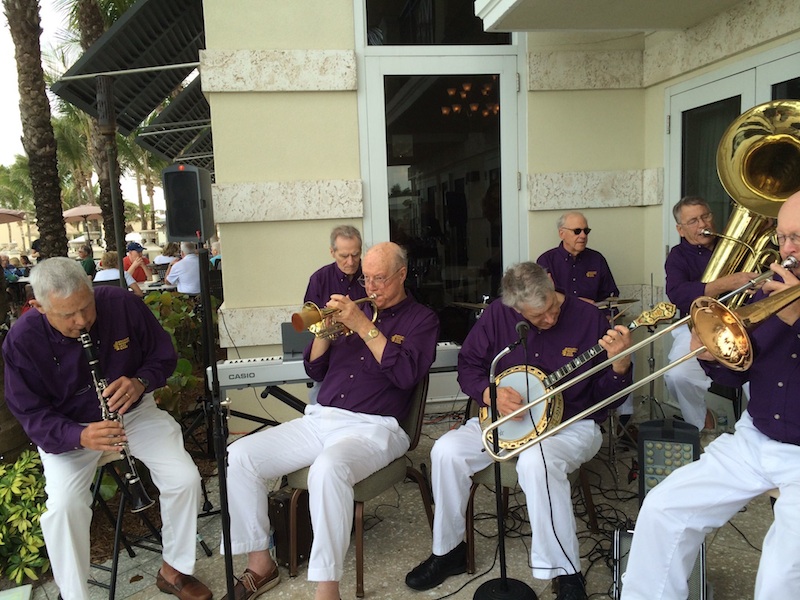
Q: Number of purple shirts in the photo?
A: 7